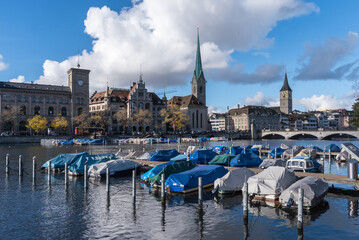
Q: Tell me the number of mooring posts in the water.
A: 12